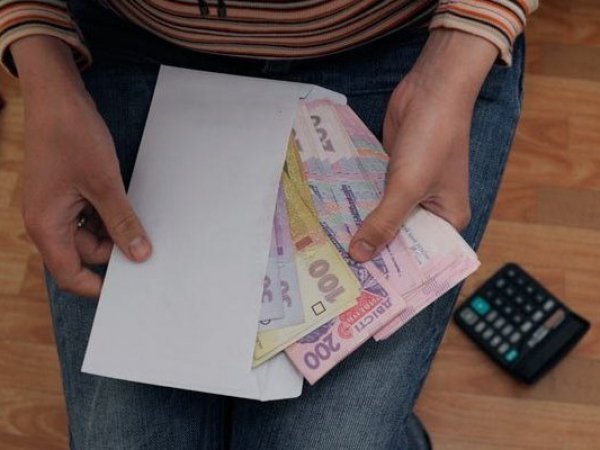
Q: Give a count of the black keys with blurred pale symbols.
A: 12